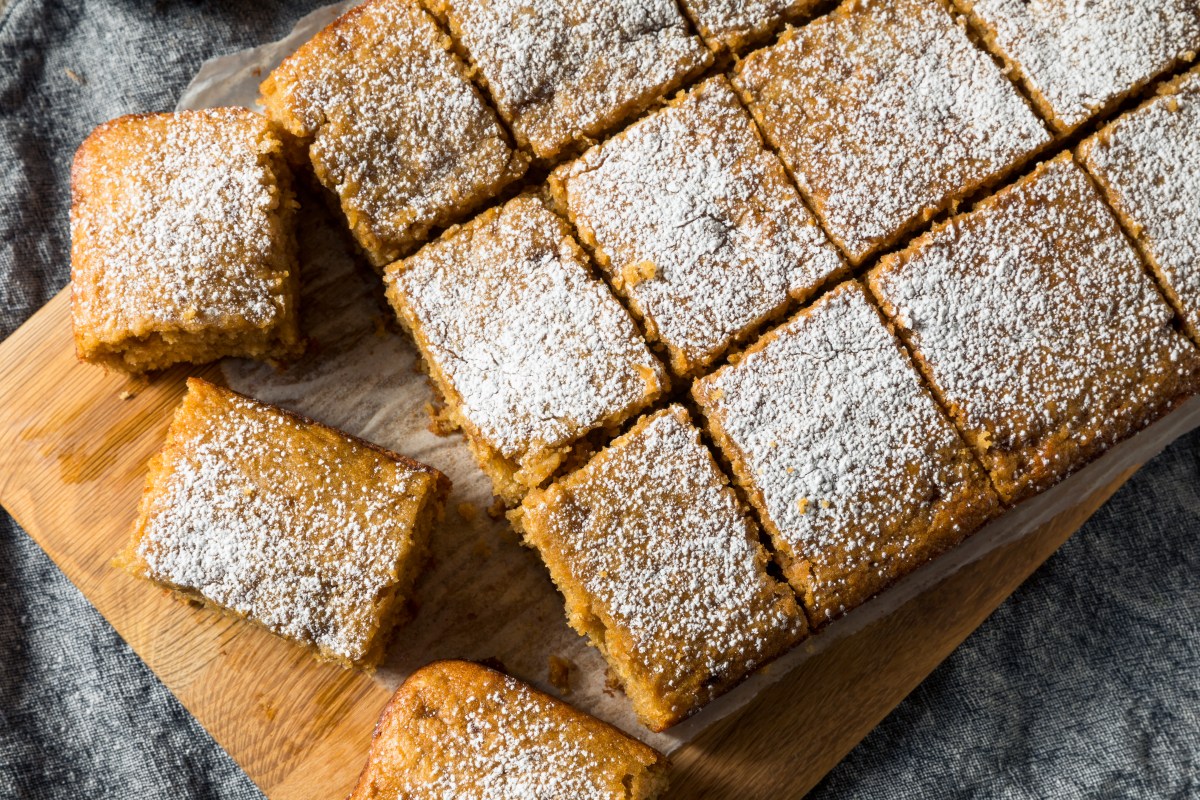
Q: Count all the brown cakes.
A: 14